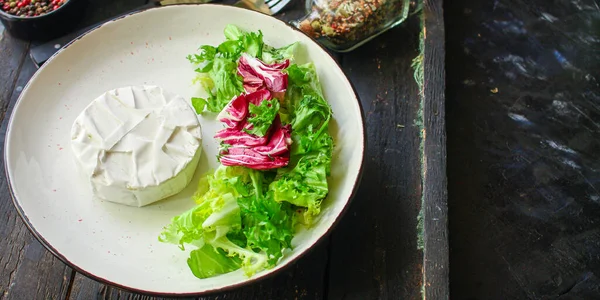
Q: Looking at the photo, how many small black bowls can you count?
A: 1